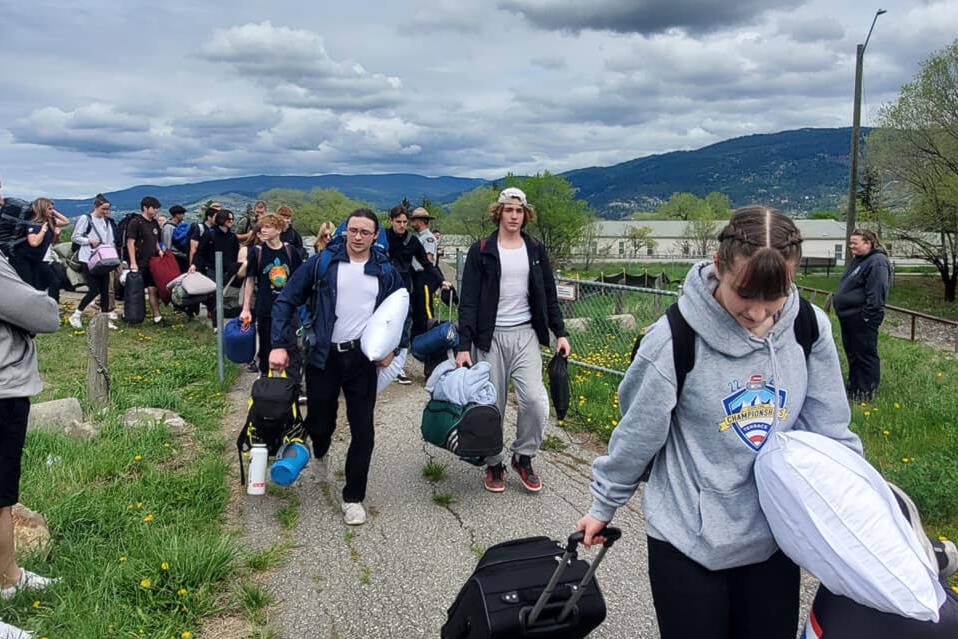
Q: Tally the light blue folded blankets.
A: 1